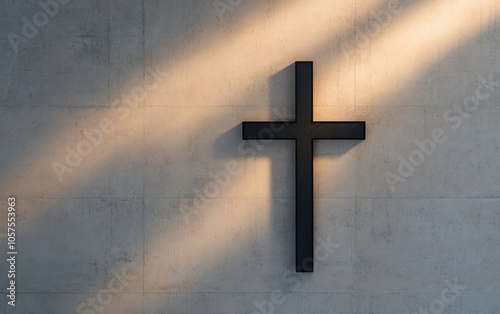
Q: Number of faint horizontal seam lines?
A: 3